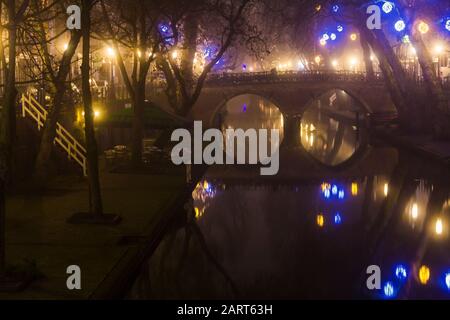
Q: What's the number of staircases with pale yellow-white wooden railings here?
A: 1